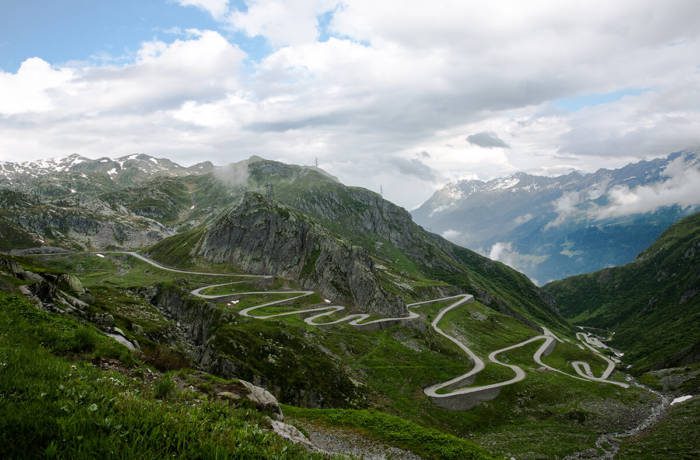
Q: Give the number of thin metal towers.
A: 3